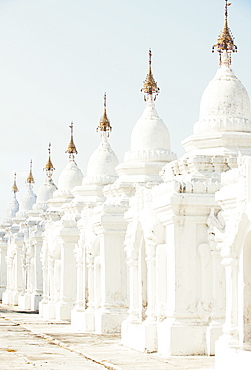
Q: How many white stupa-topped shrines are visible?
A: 7